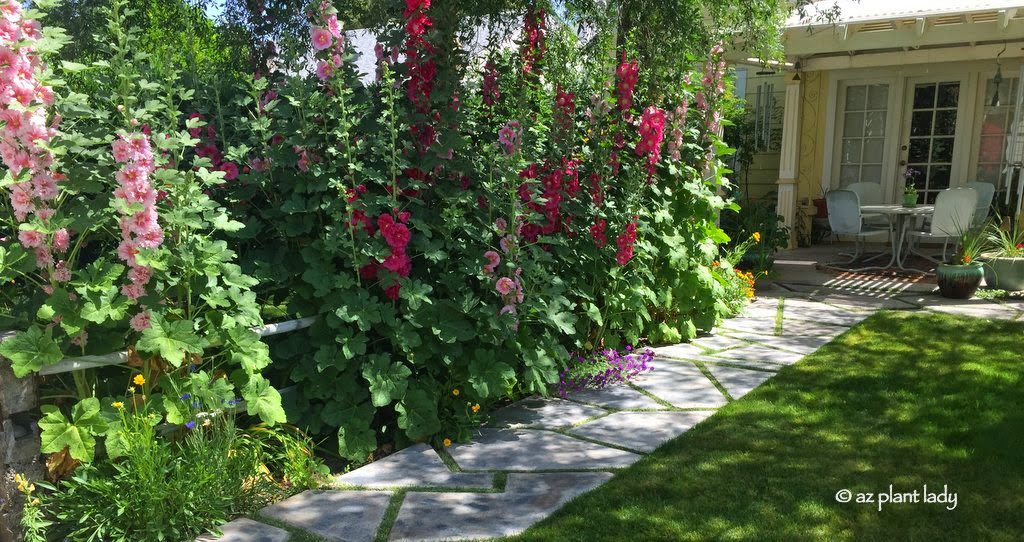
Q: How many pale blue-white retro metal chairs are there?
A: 4